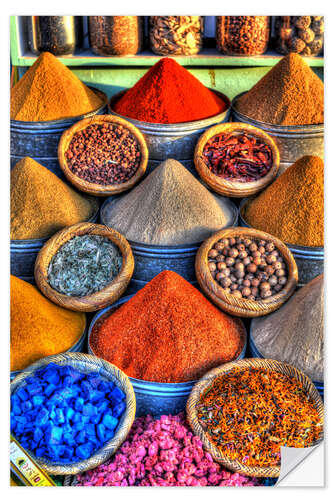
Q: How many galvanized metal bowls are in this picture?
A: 9